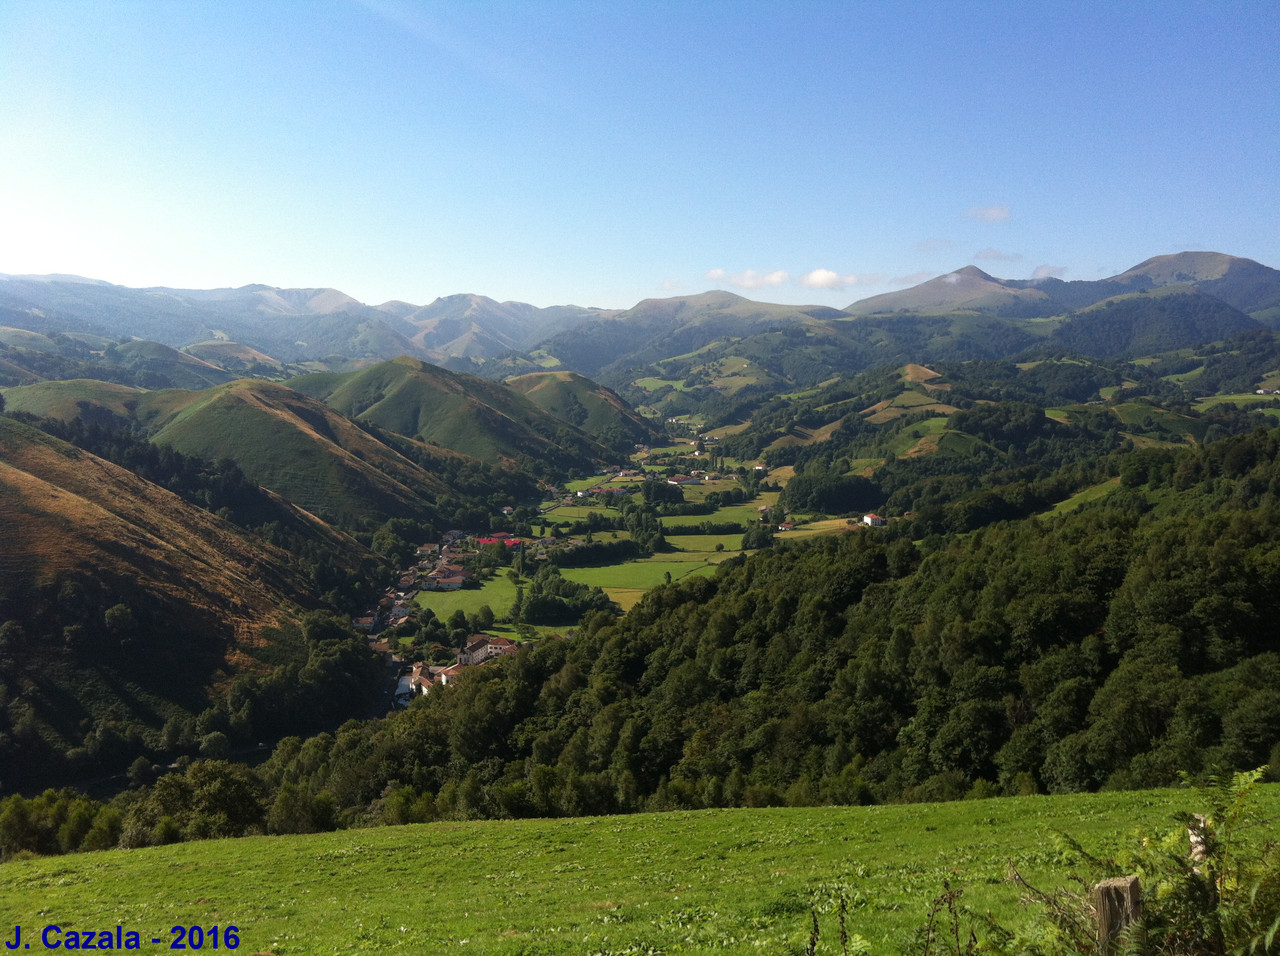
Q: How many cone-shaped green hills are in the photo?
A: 3